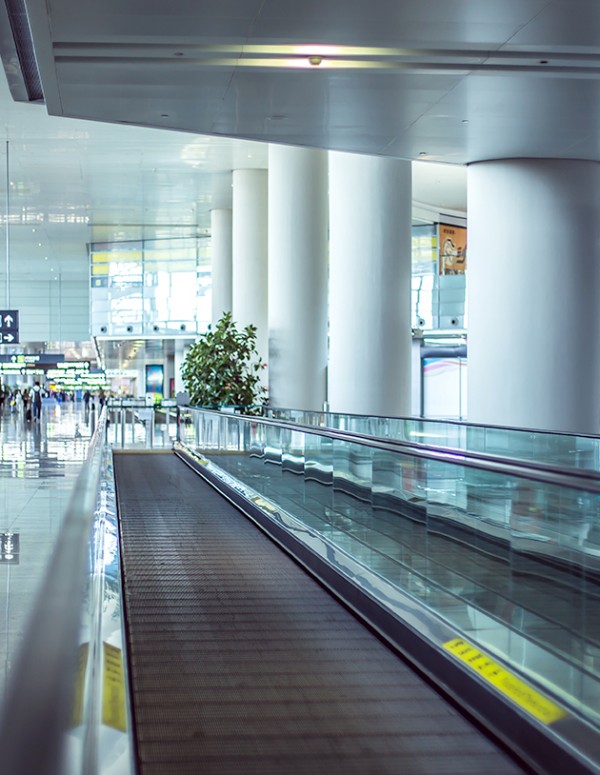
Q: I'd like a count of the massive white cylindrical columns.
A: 5